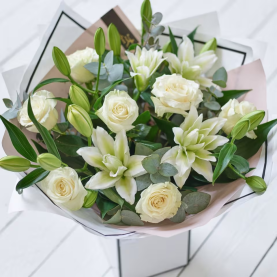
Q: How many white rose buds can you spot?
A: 7